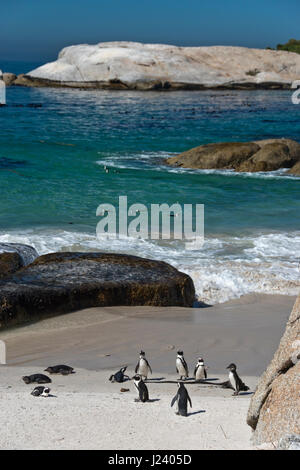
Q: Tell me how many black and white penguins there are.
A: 10